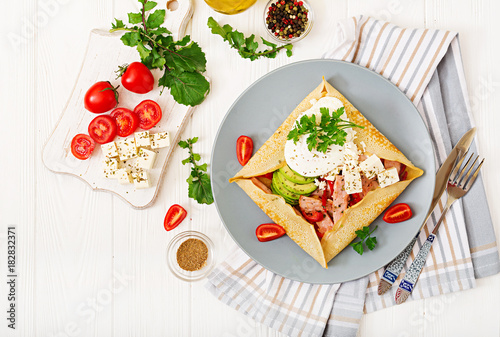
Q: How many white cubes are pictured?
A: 11